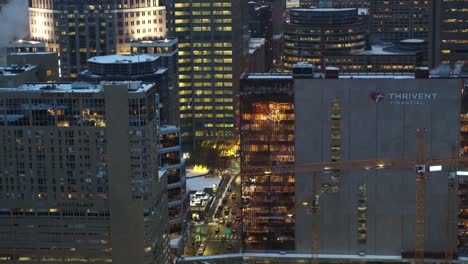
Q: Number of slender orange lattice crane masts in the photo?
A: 3